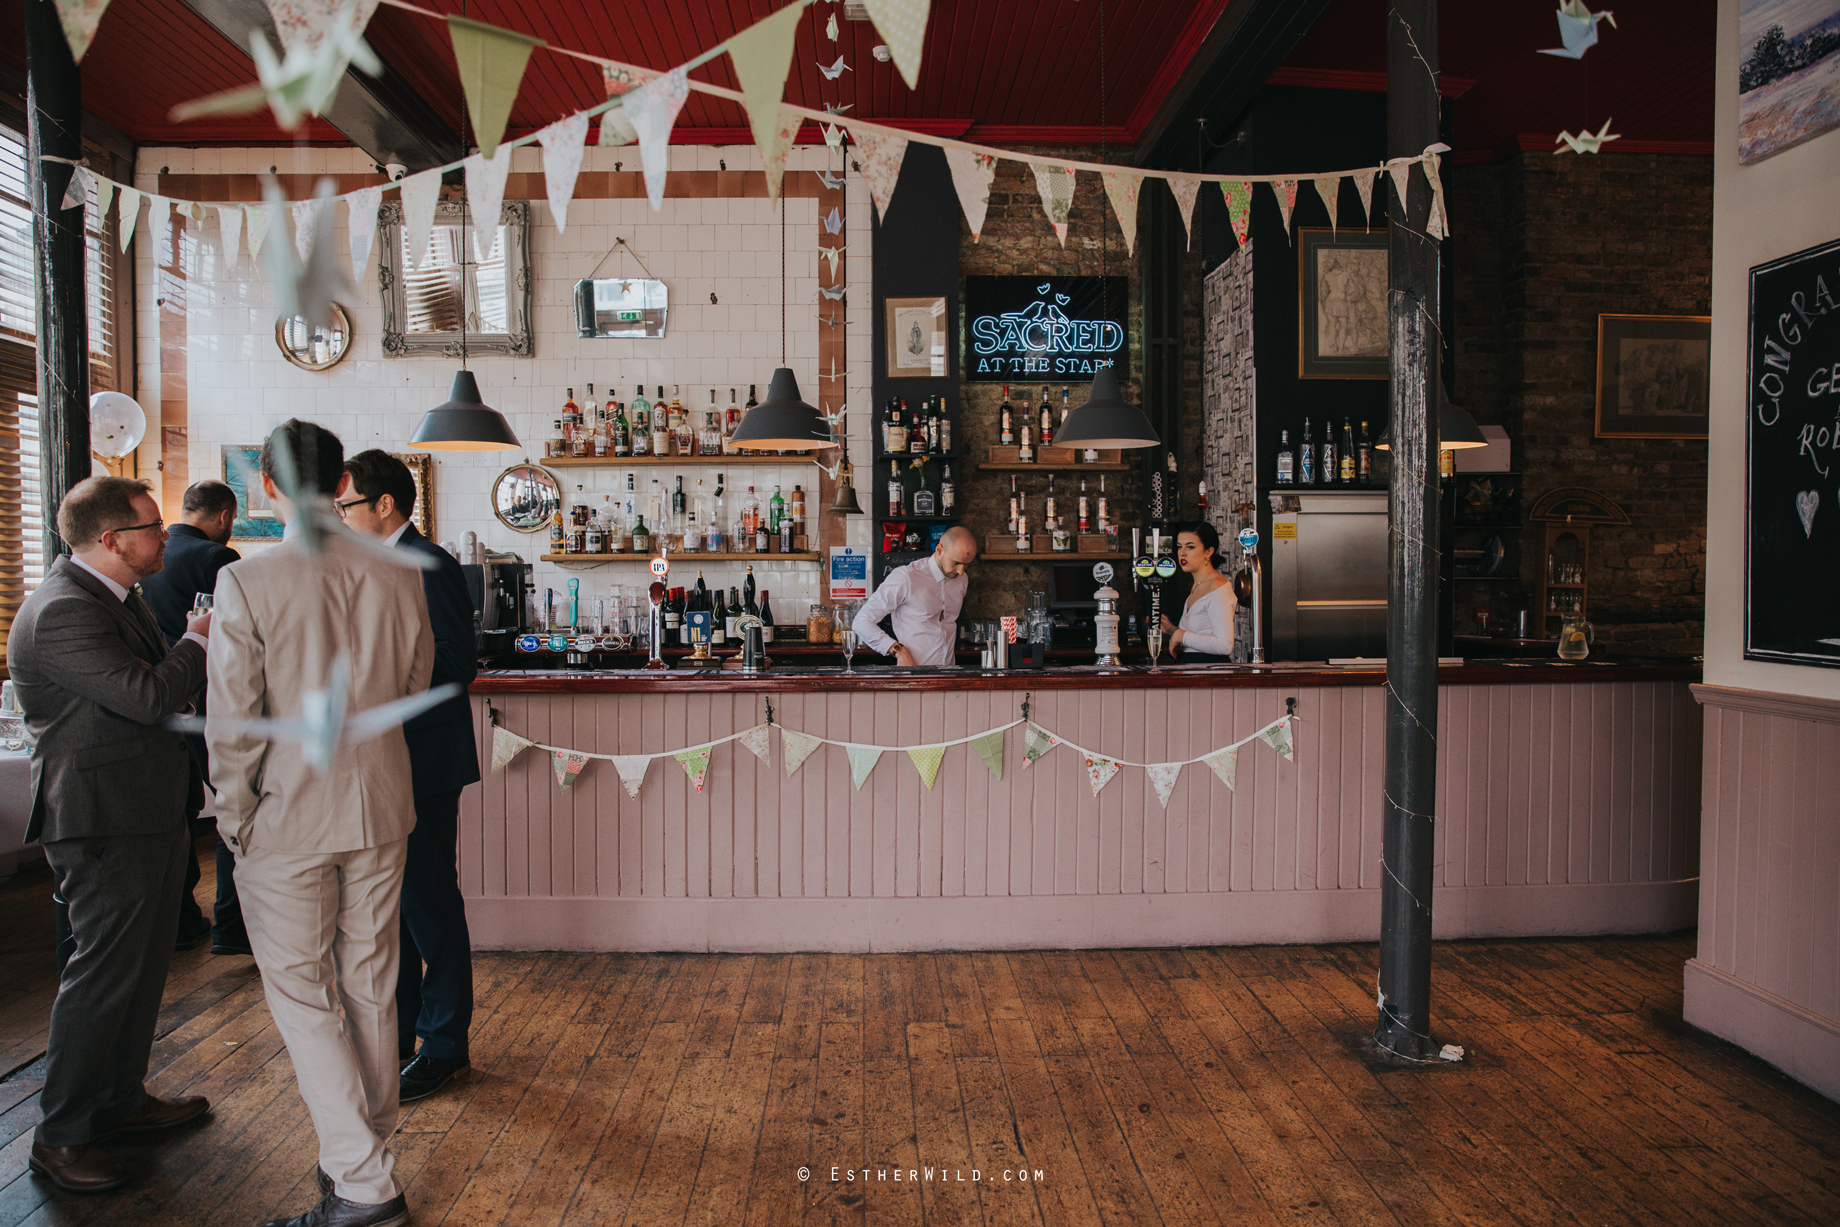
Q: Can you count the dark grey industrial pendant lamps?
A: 4